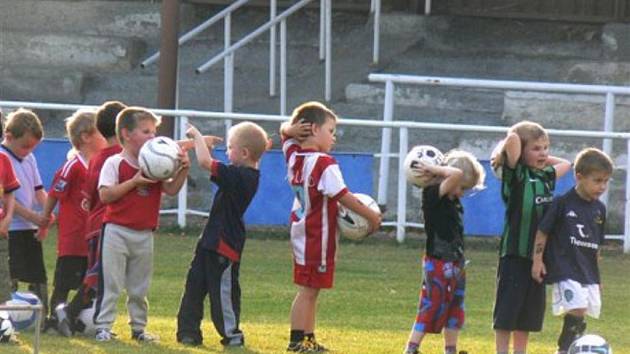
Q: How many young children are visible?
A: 10